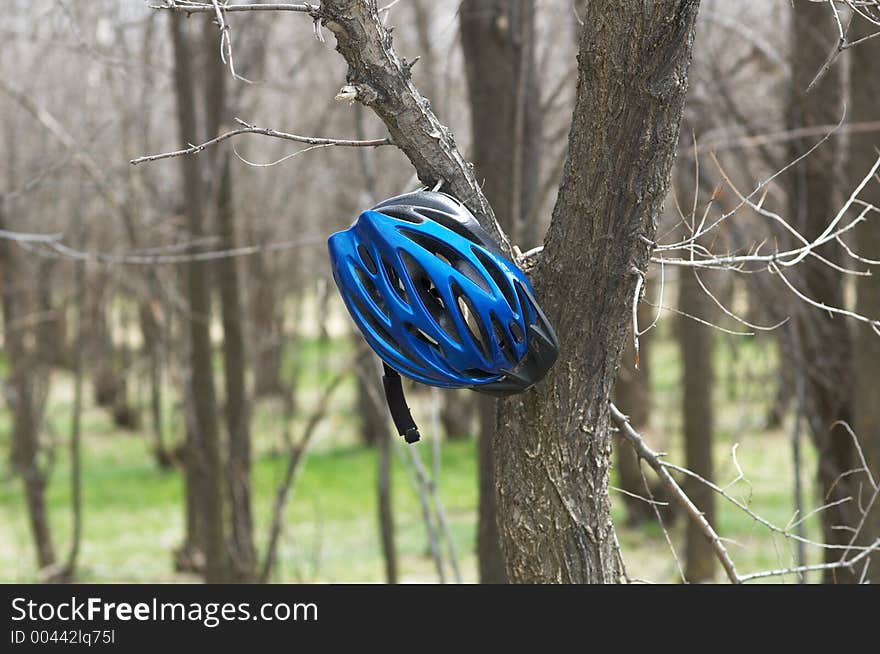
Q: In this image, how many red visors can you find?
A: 0